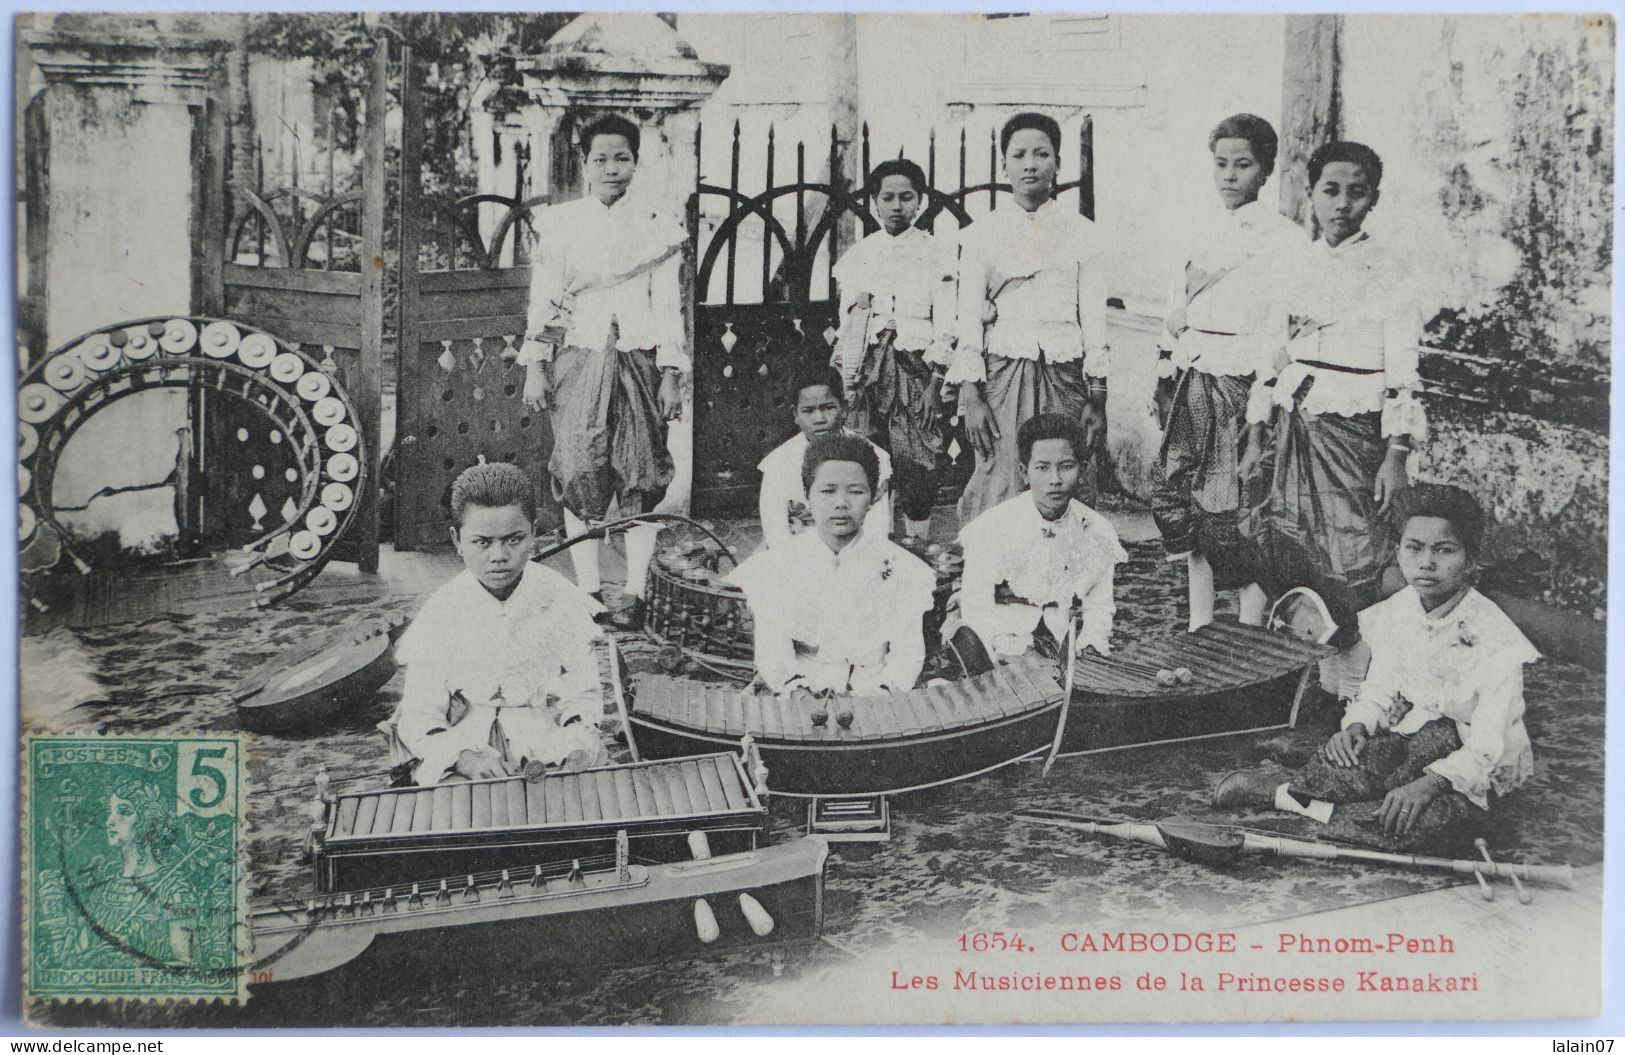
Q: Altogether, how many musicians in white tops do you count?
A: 10